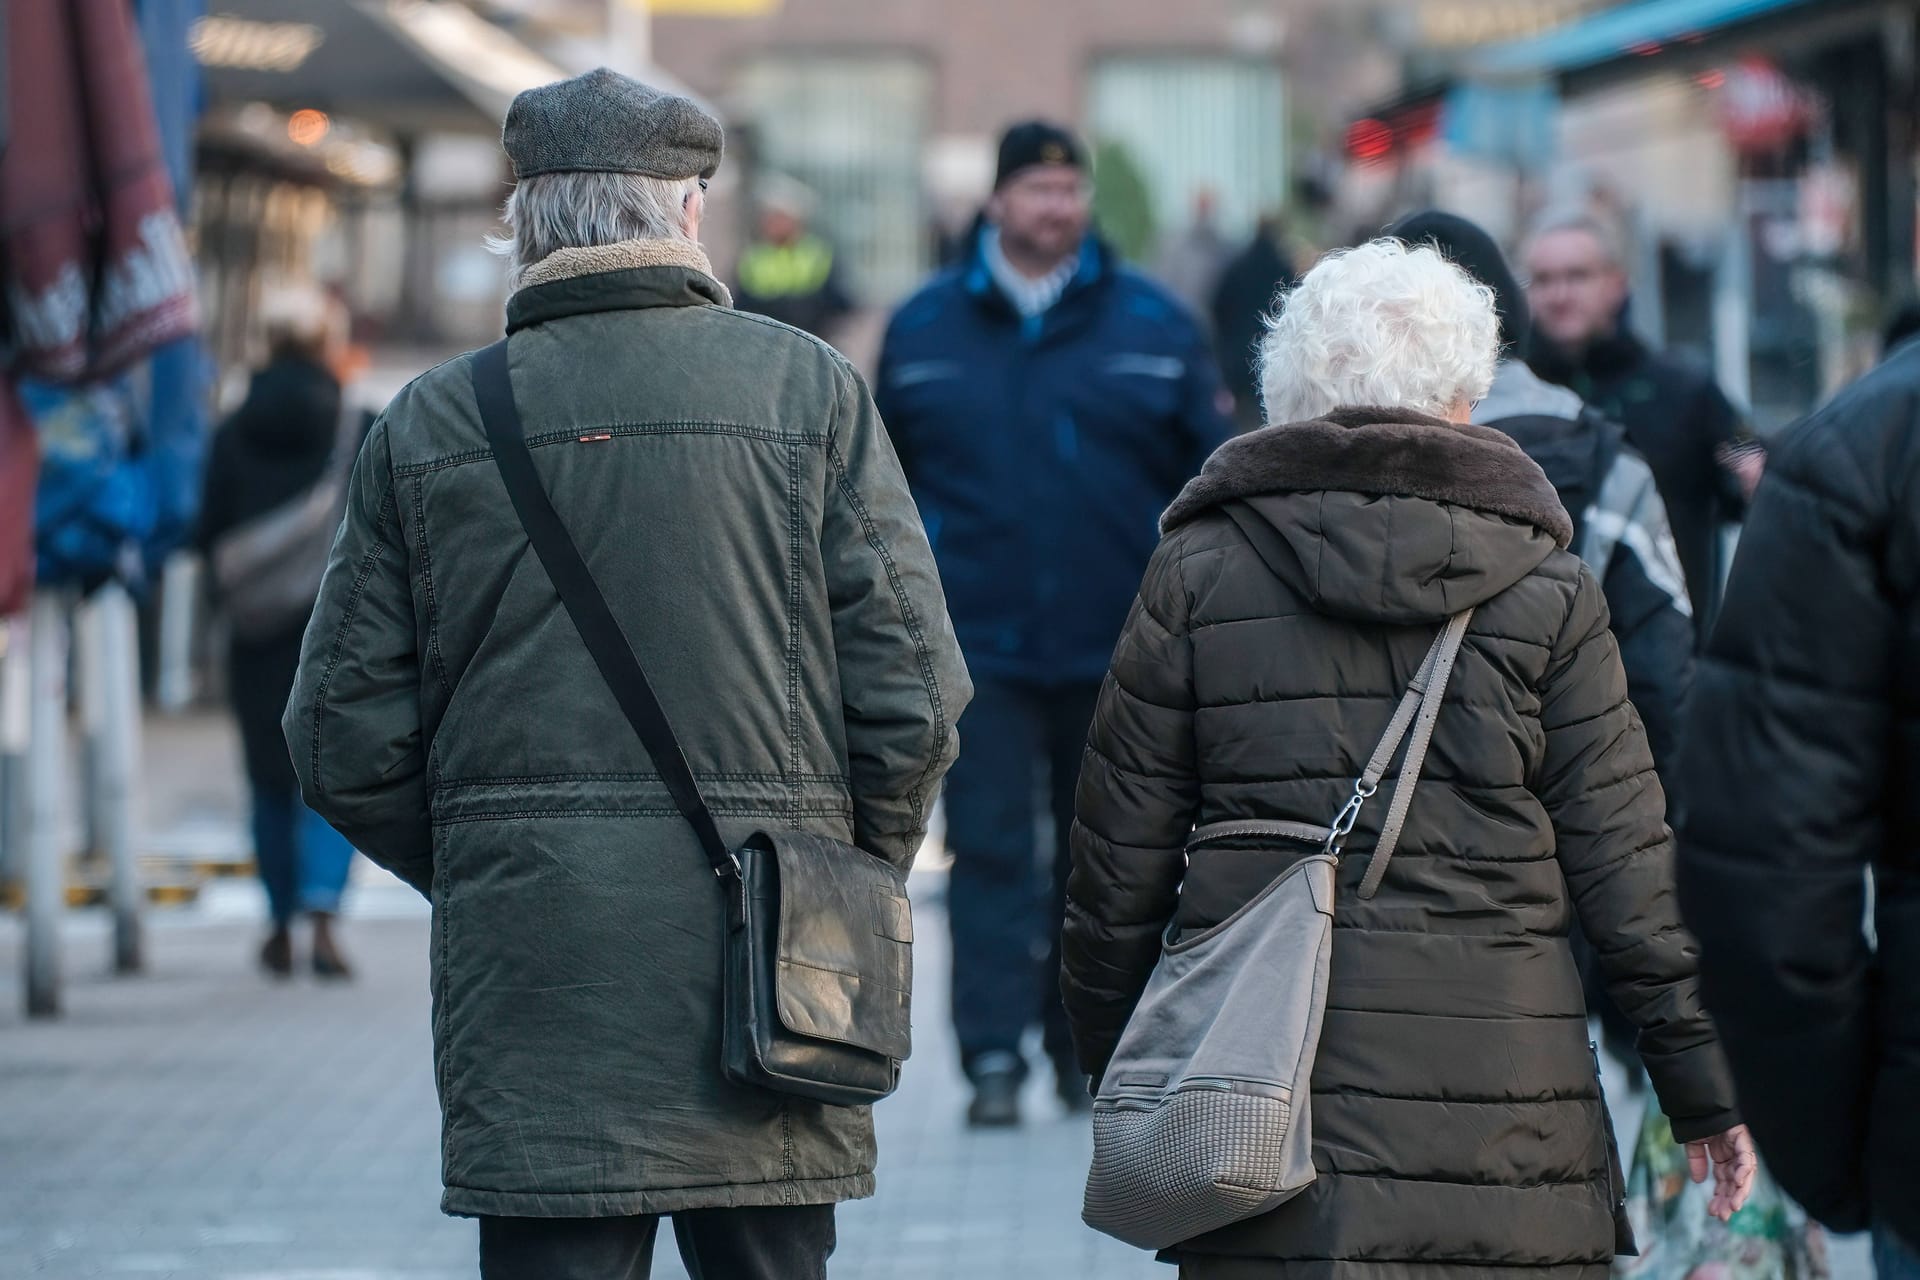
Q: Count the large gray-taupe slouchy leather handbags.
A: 1